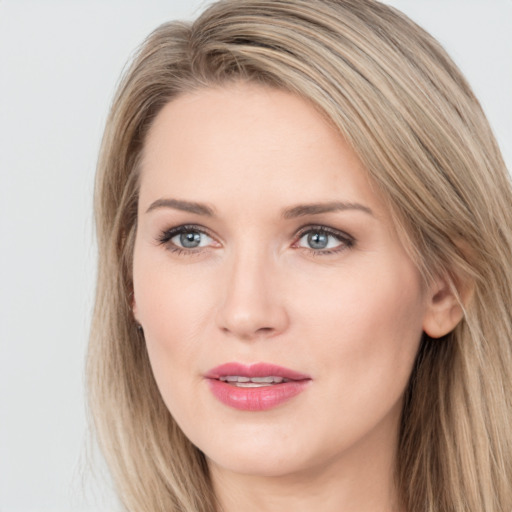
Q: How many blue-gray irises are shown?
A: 2